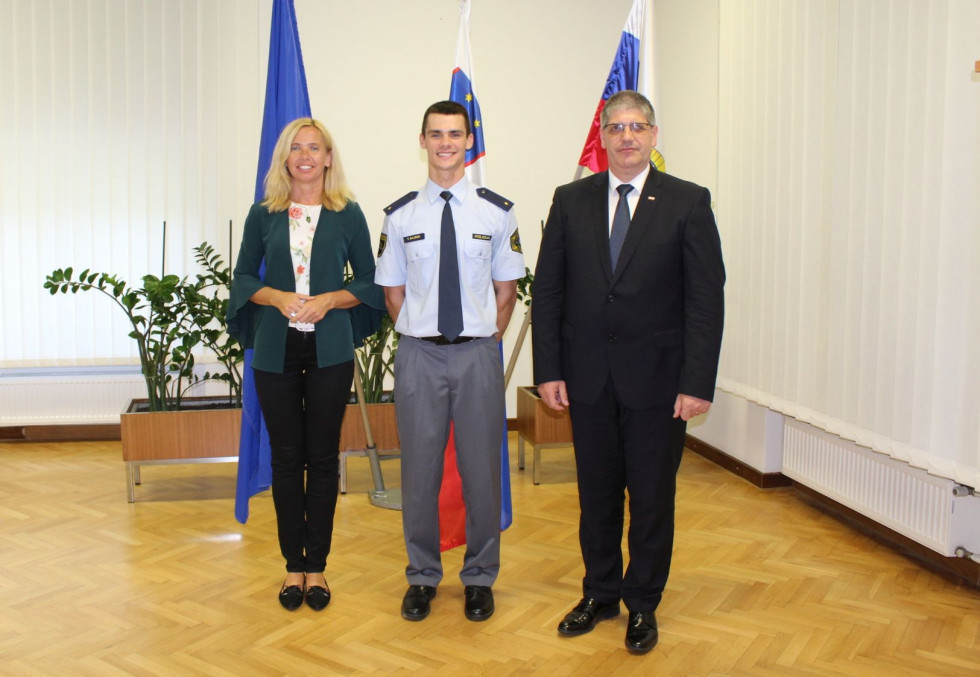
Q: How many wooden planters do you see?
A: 3